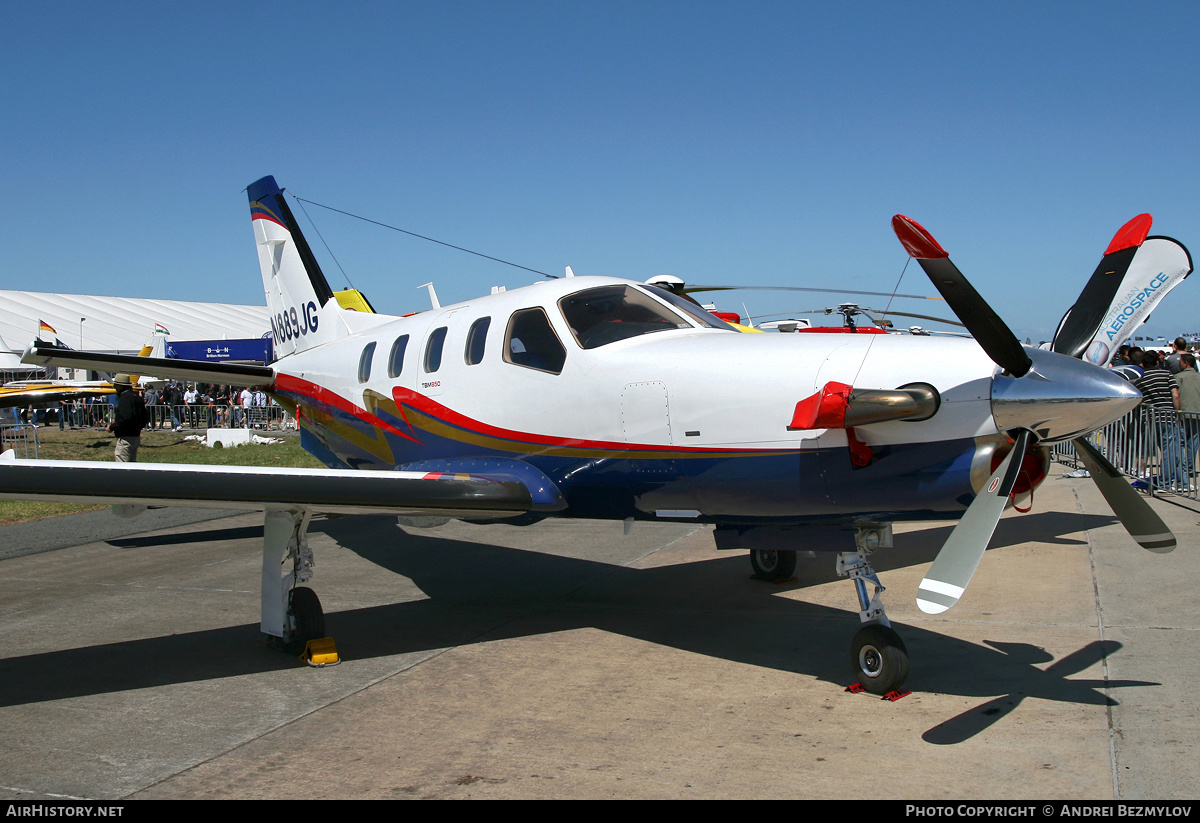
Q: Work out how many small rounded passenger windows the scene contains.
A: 4